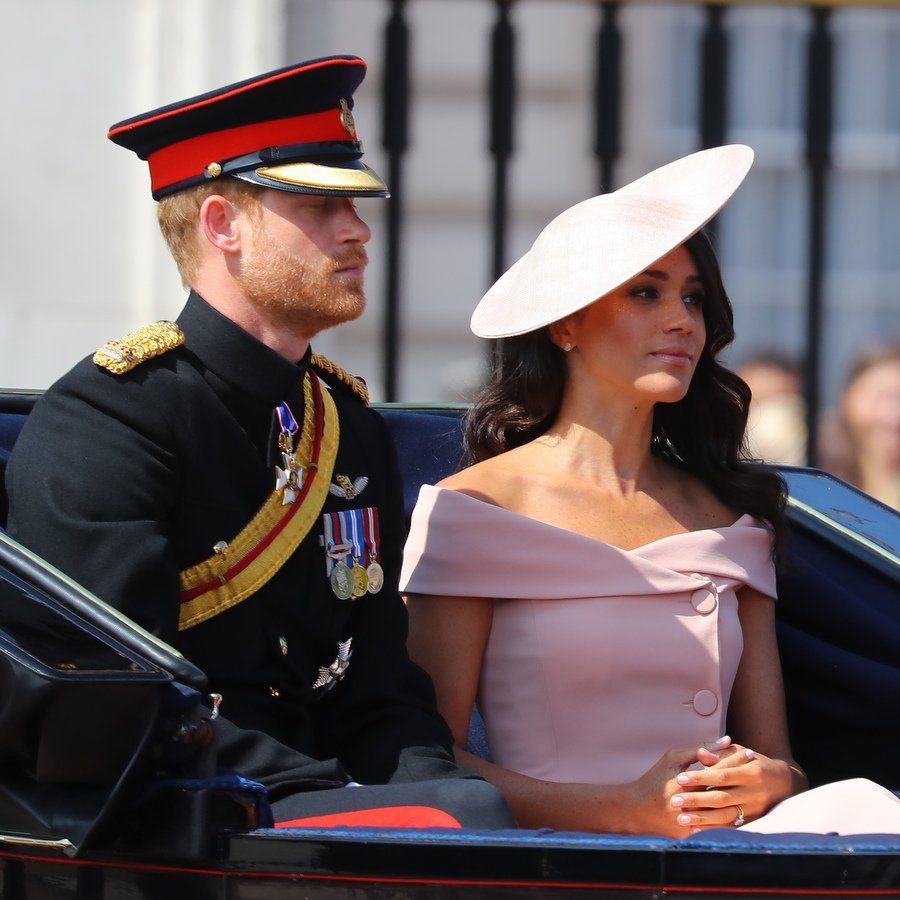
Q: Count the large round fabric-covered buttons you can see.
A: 2